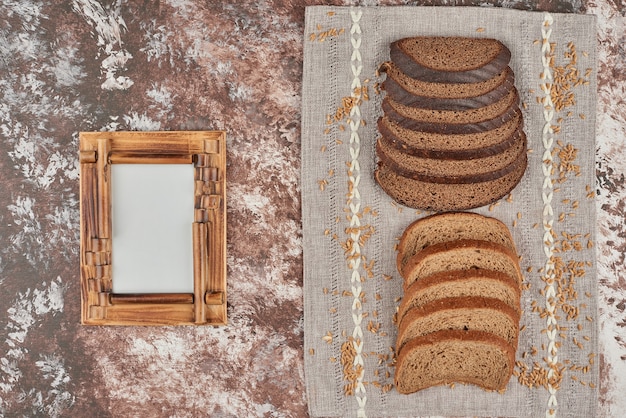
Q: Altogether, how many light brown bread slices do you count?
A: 5